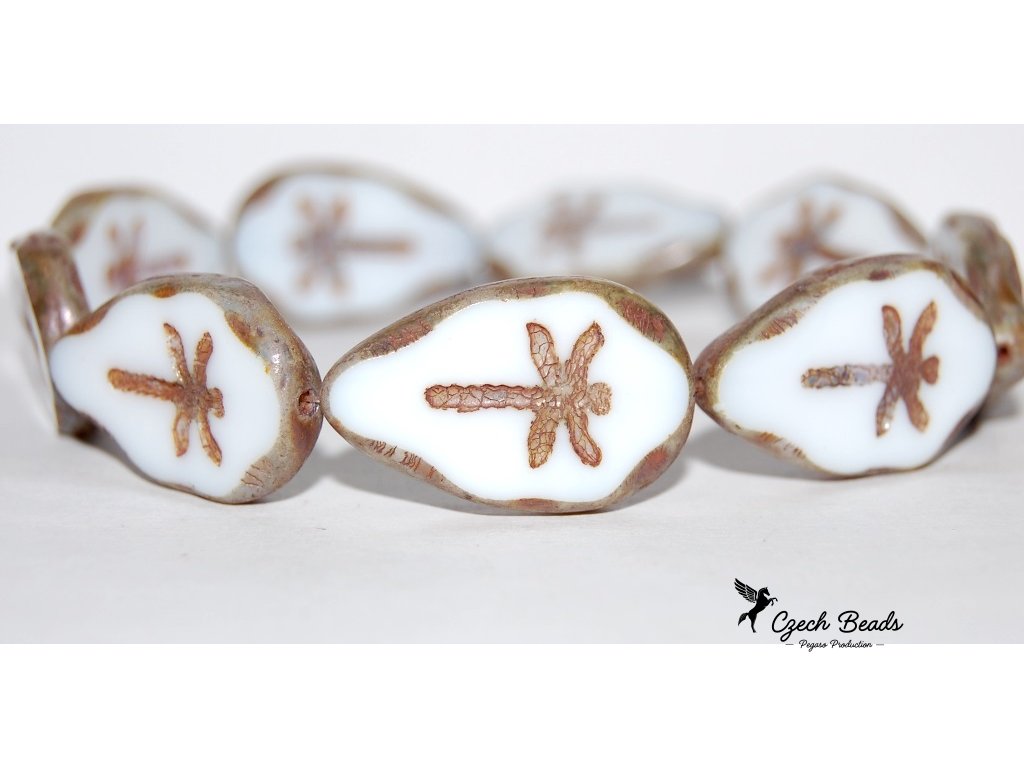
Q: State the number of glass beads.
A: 9